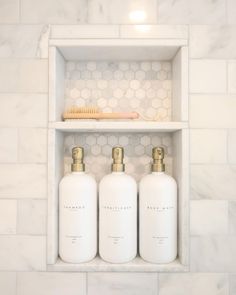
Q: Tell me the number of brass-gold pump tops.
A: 3